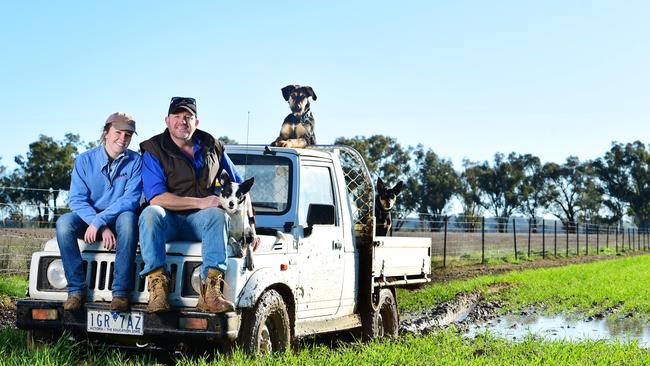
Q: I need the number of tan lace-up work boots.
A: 2